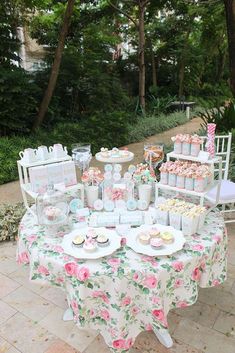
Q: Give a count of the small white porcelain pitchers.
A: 3